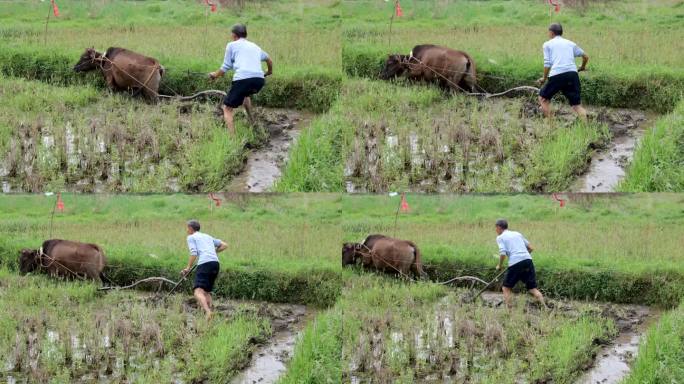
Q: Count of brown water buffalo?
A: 4